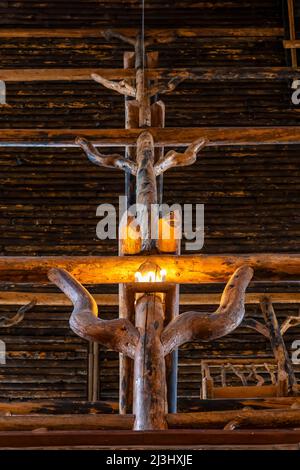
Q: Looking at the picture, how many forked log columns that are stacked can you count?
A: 4